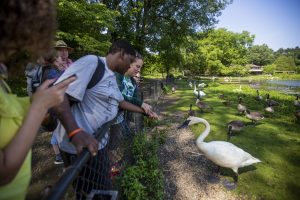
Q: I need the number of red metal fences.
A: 0